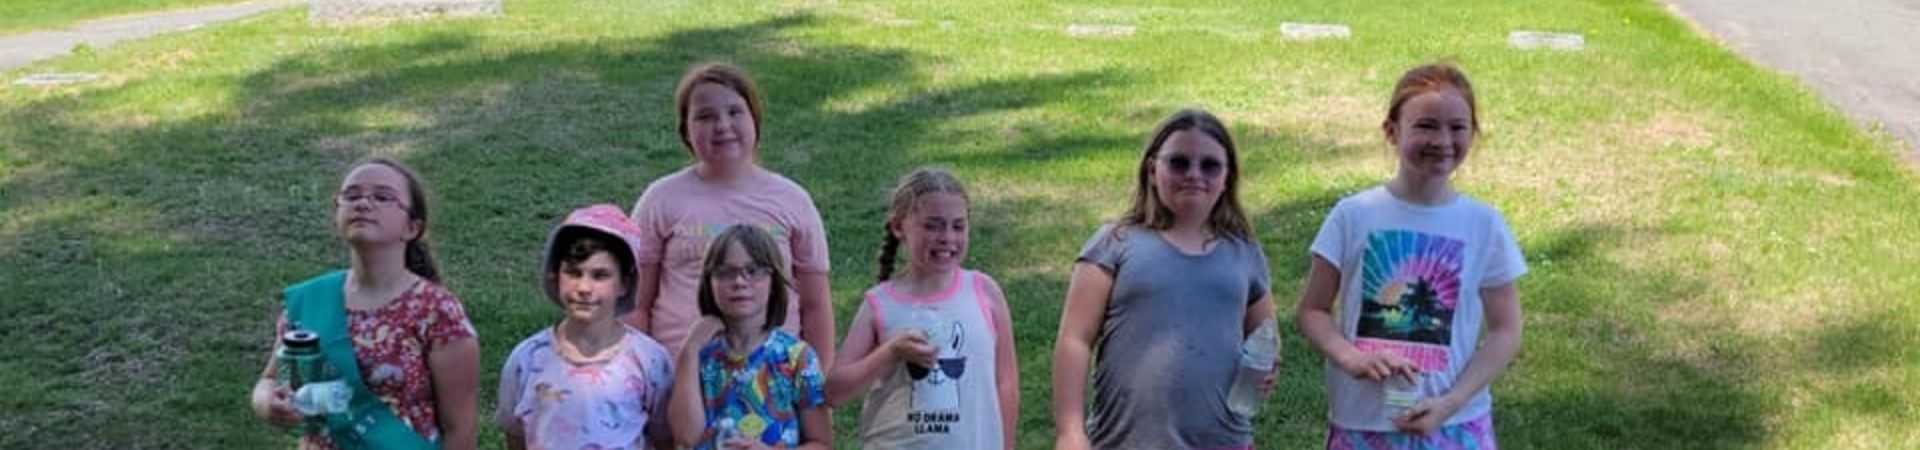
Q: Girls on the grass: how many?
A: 7